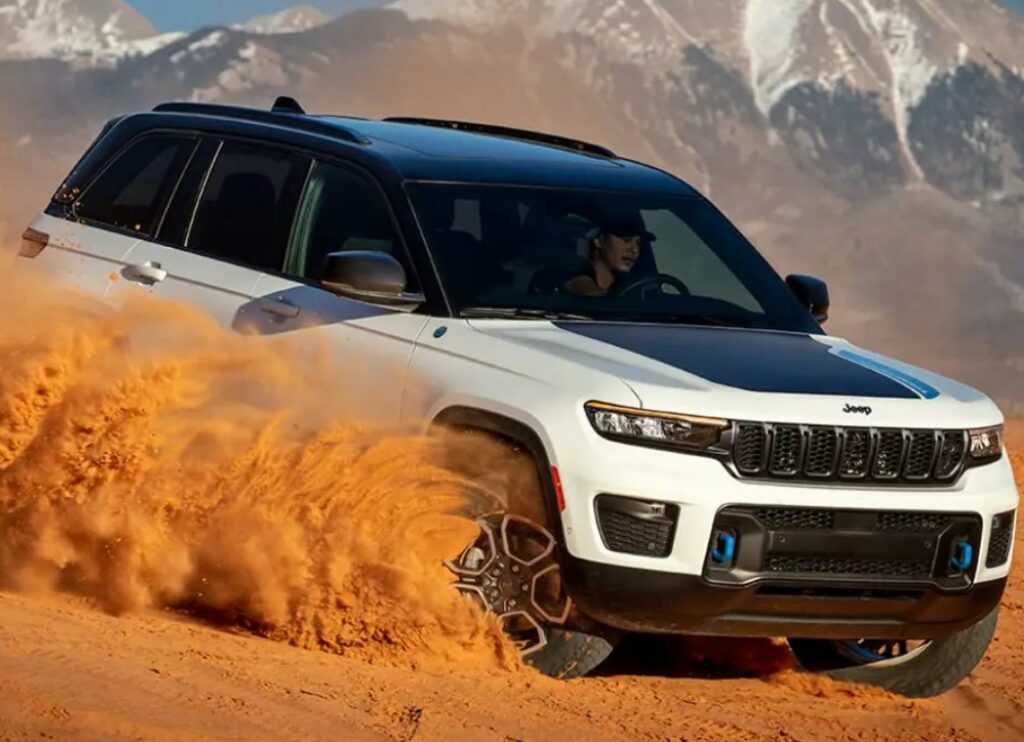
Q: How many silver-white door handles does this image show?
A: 2